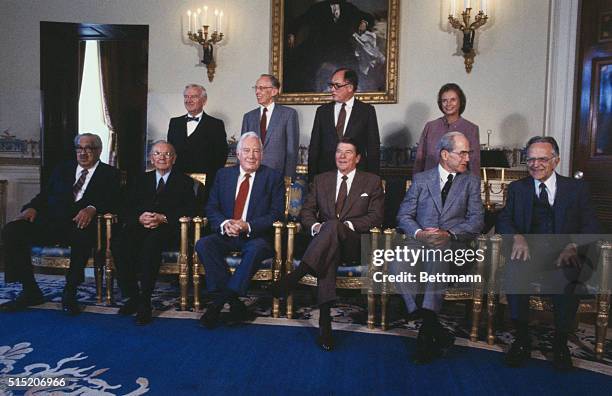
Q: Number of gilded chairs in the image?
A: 6